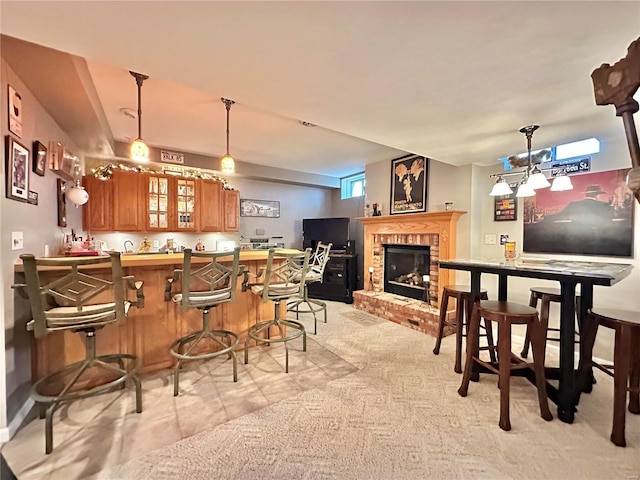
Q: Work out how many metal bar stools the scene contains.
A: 4